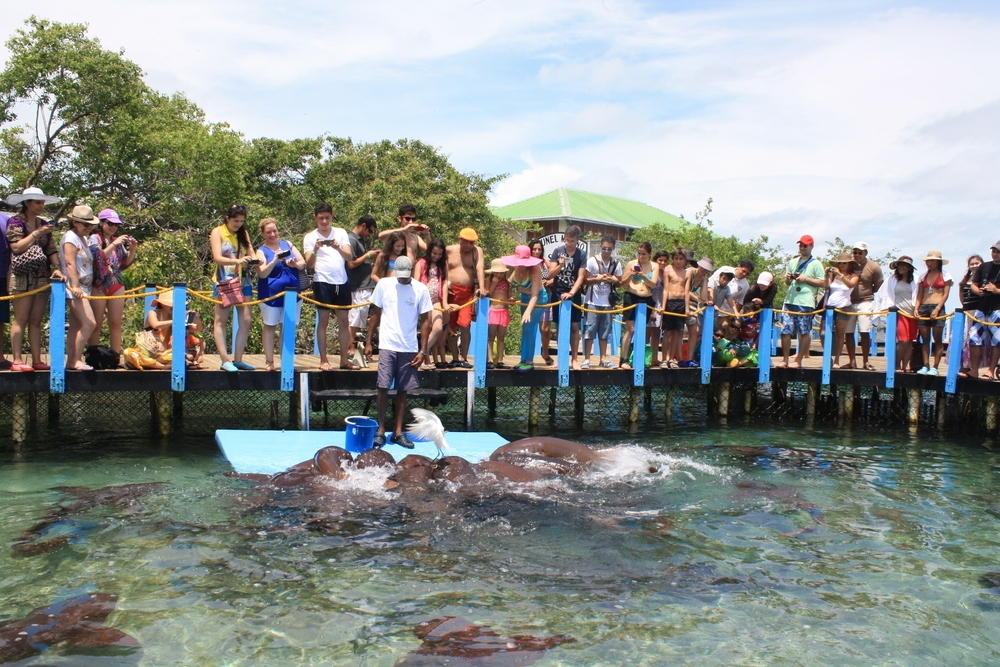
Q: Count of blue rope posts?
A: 11